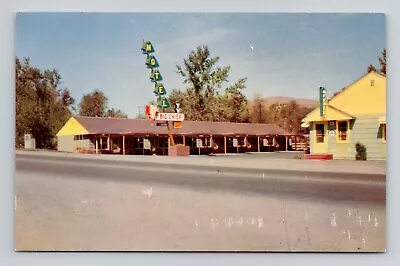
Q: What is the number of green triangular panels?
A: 5